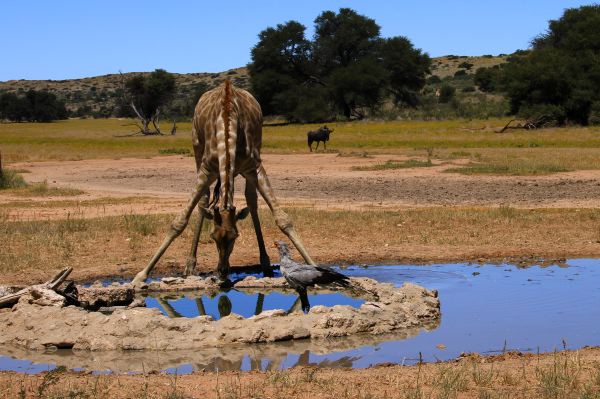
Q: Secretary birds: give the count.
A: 1